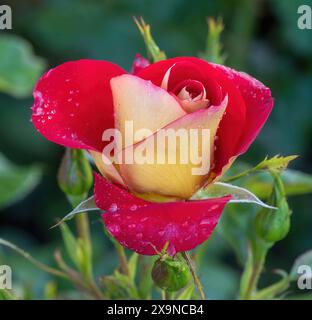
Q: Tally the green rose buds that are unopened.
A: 3